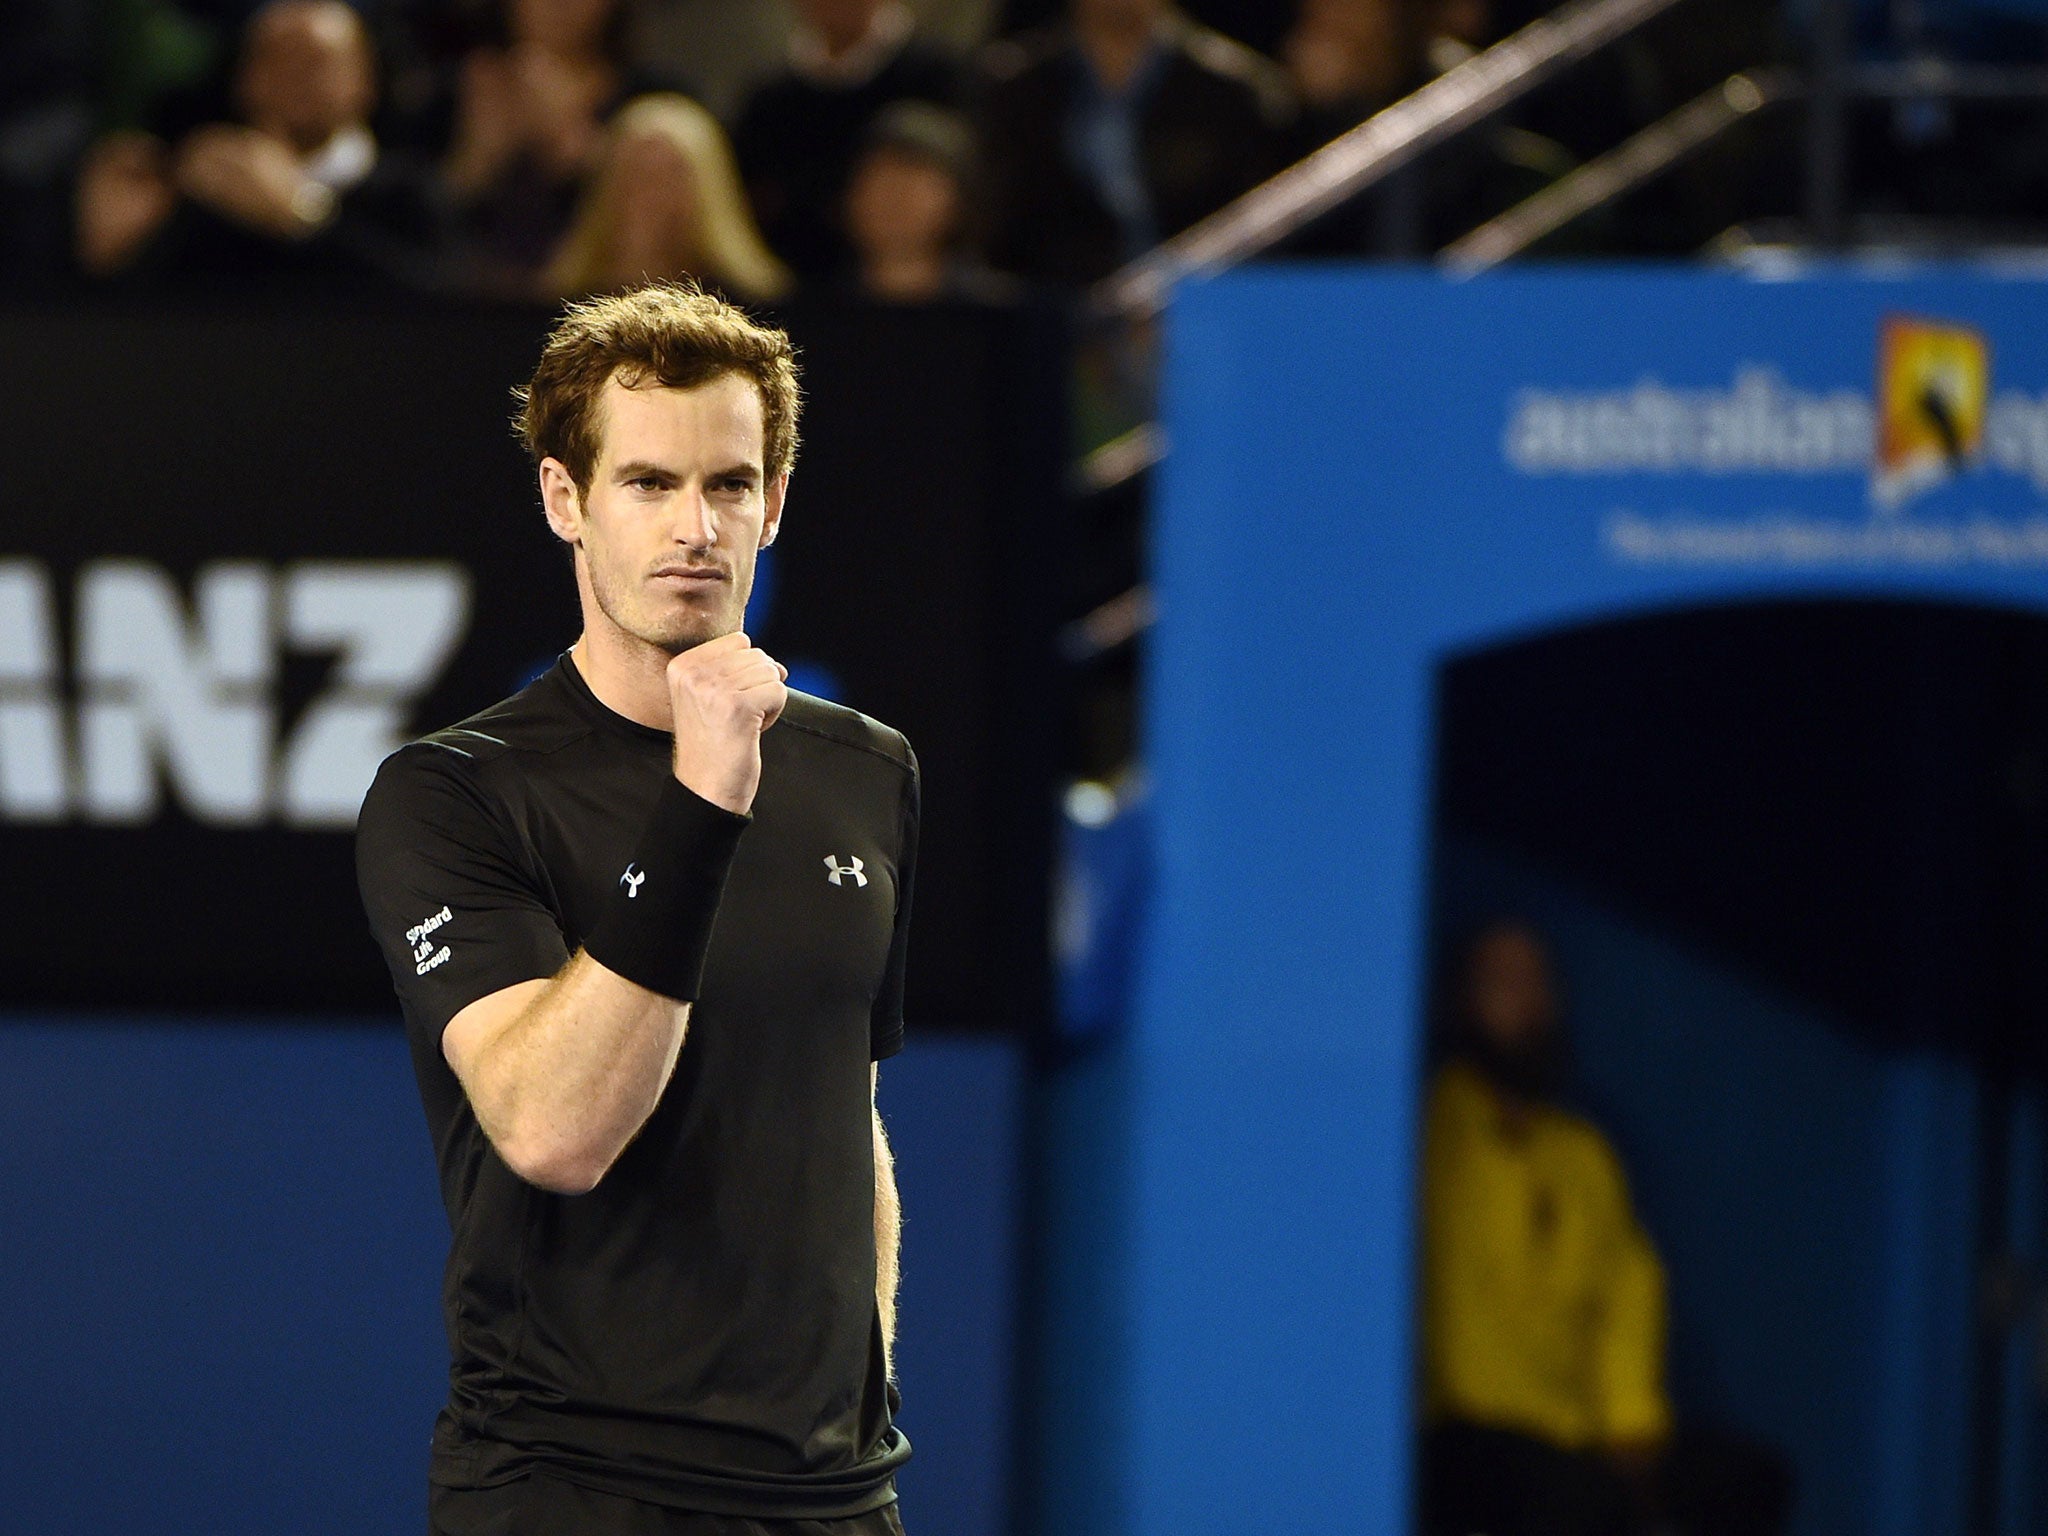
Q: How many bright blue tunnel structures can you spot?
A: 1